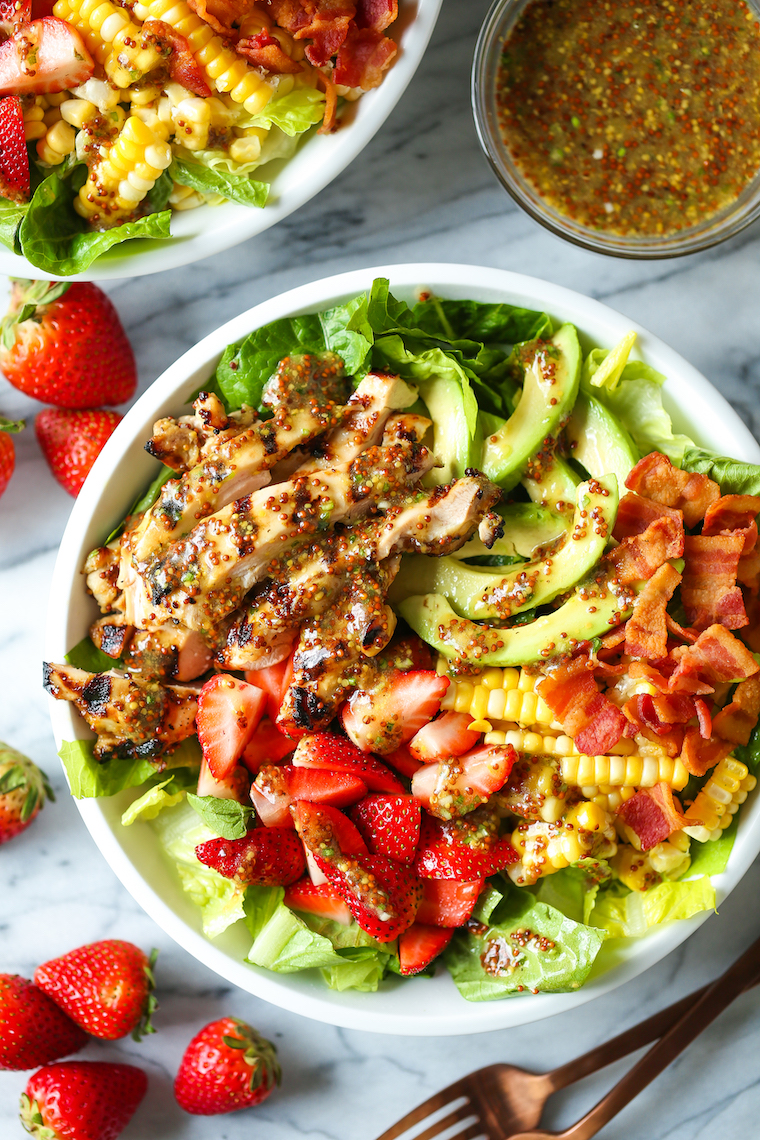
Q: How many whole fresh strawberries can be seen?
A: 8